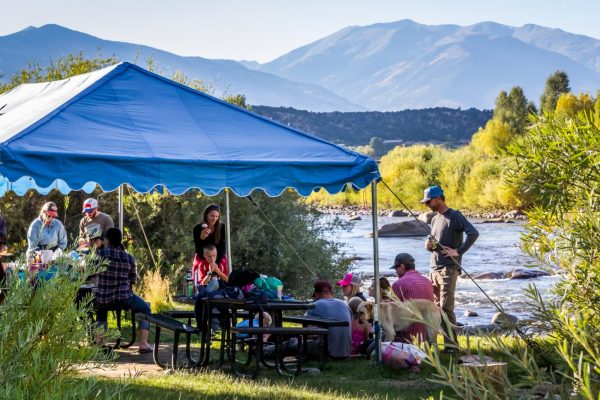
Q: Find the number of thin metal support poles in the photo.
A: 3